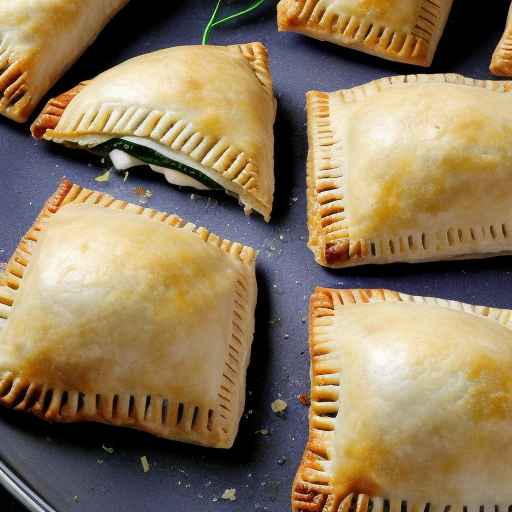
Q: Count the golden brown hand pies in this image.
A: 7